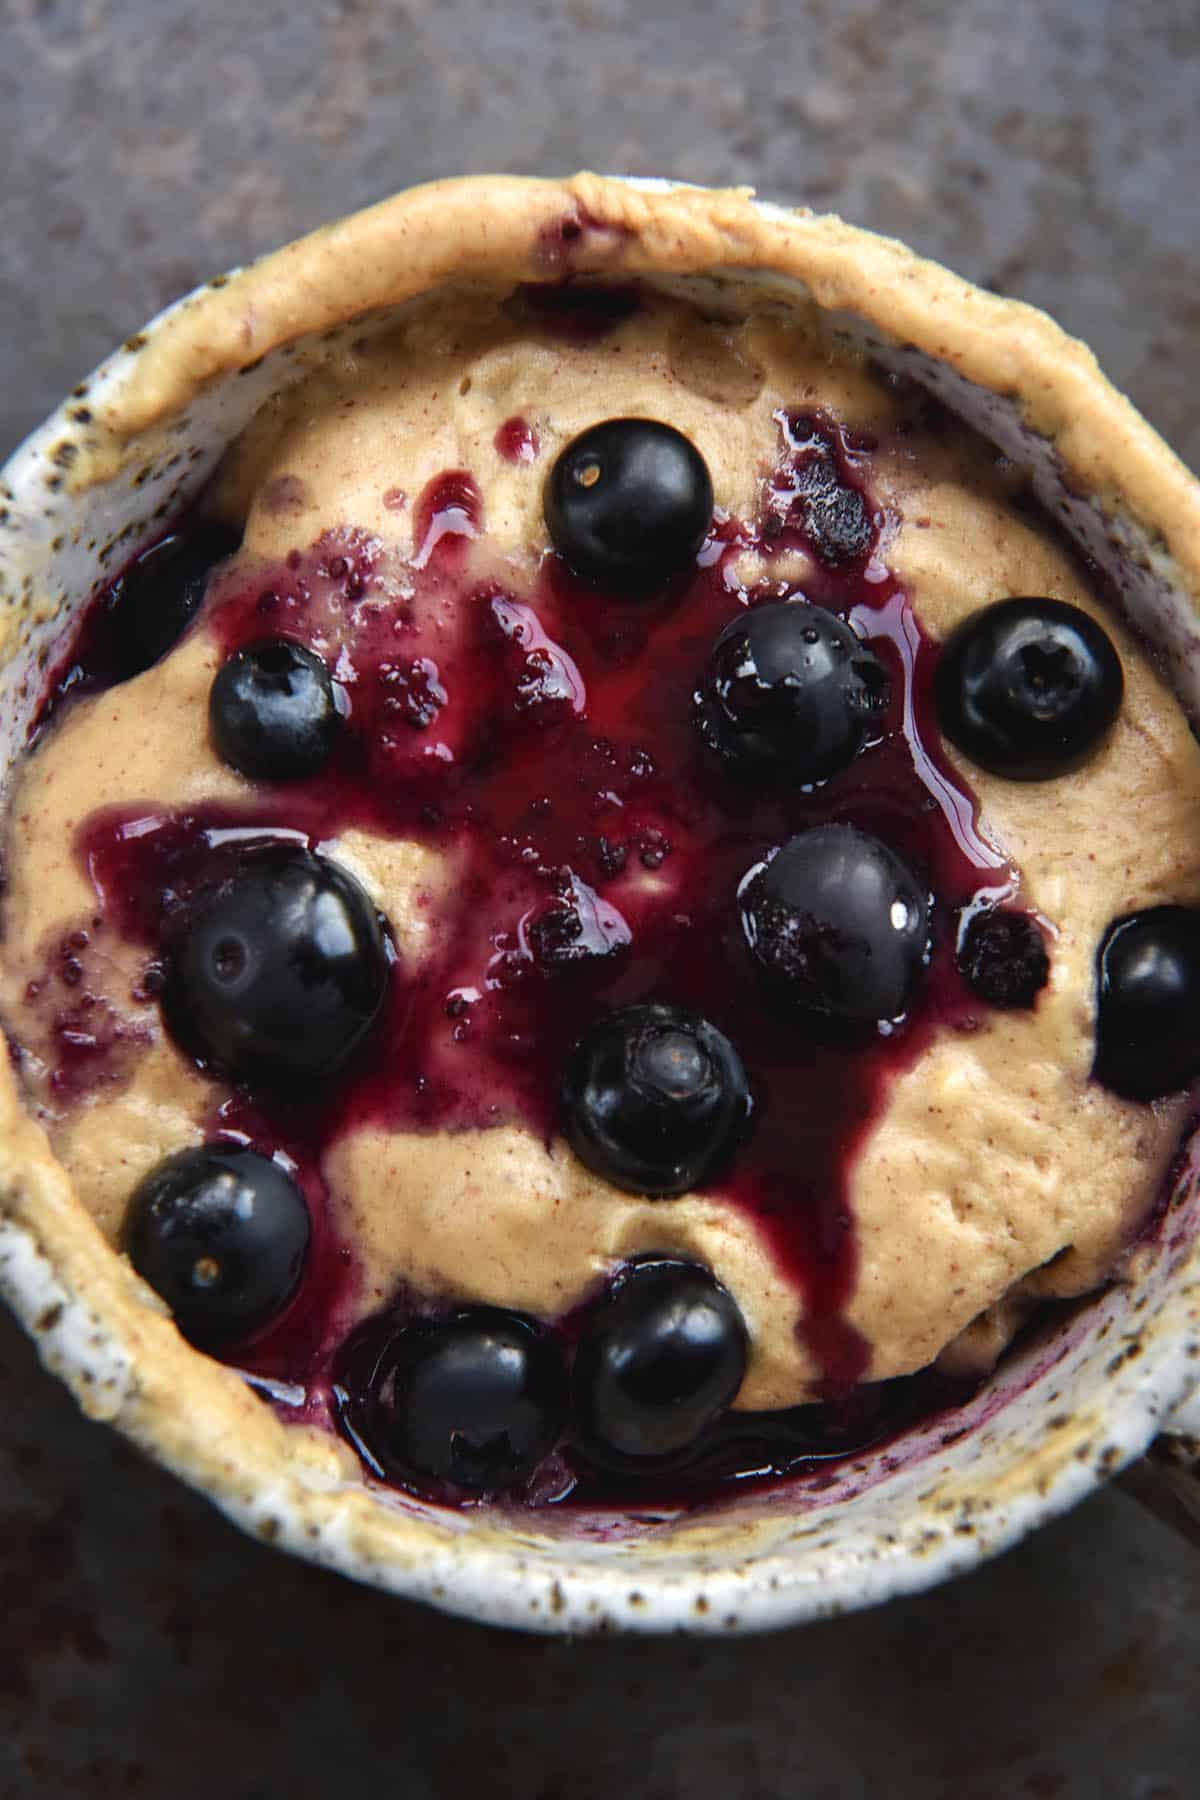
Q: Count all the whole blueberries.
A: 11